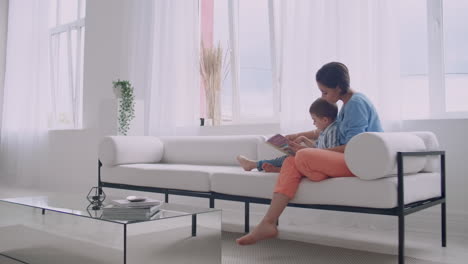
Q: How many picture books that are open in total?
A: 1